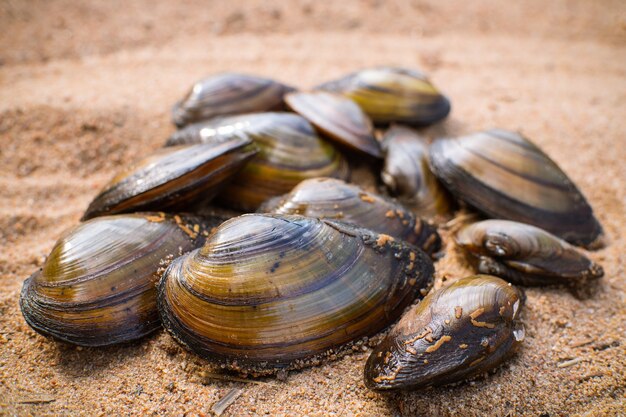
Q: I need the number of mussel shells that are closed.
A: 12